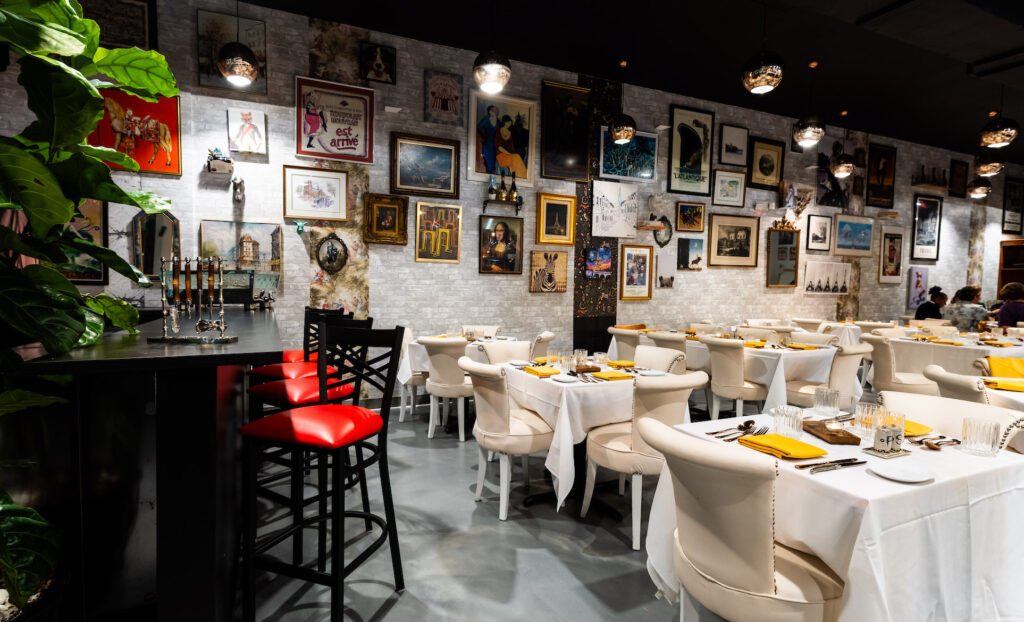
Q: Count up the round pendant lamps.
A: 9